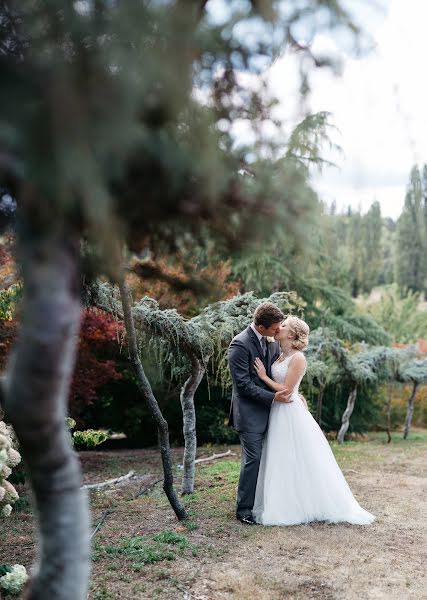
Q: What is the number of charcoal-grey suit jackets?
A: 1